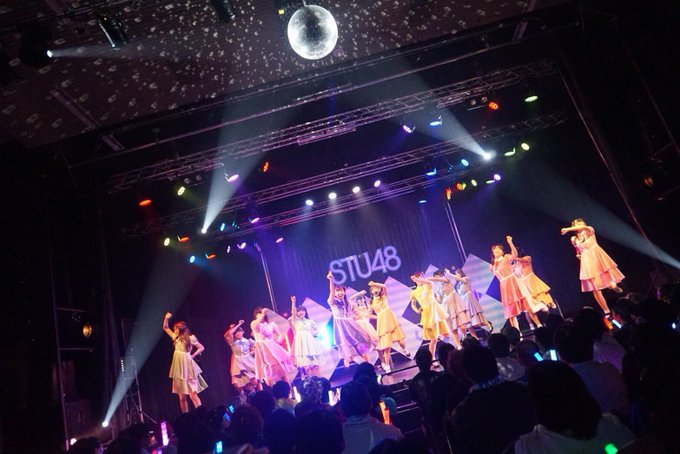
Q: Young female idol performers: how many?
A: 13